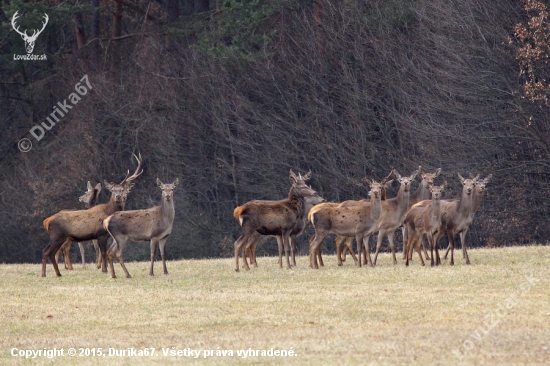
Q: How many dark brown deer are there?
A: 1